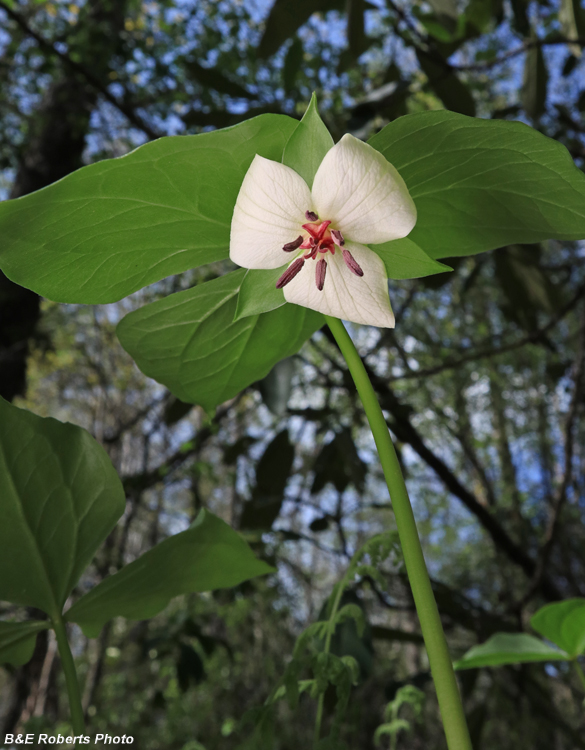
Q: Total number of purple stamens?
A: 6